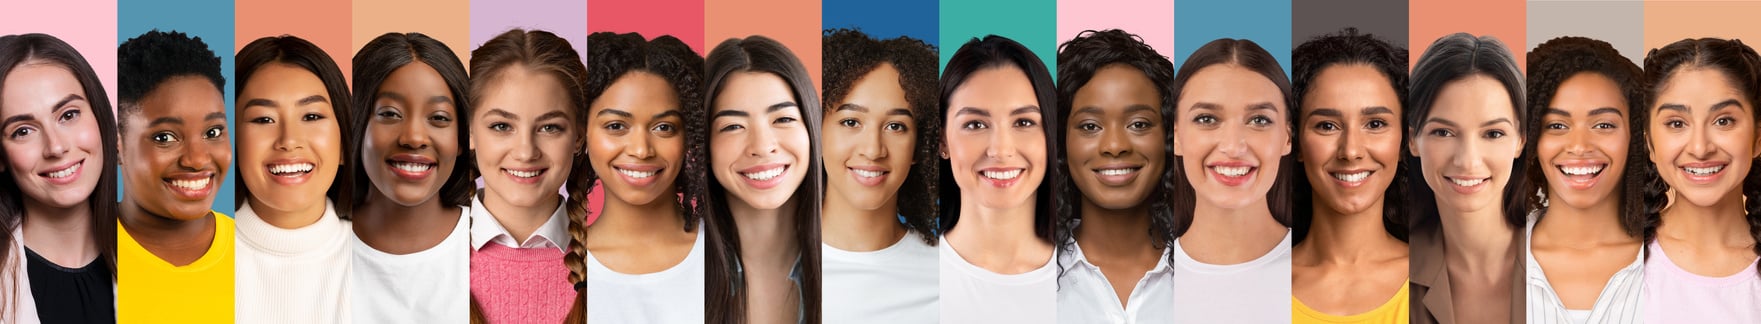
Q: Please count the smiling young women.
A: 15